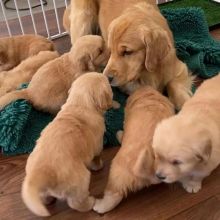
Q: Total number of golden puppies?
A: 6